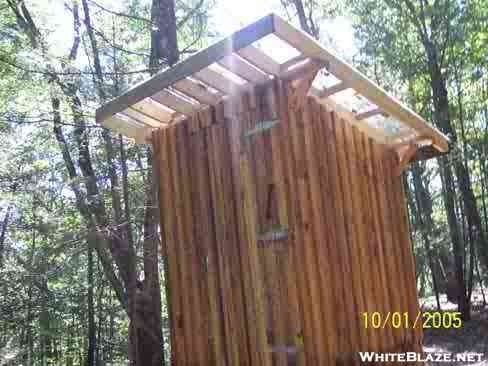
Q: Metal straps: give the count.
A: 3